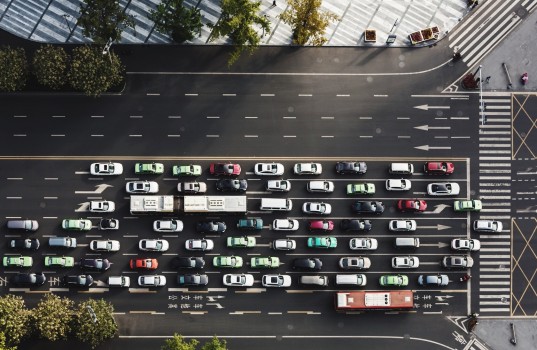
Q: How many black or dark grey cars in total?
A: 12